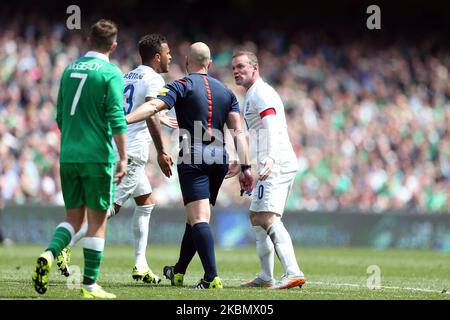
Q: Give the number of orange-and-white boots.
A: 2